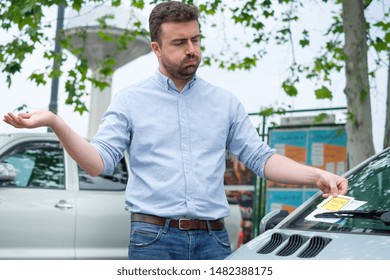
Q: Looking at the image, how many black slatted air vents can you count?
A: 3